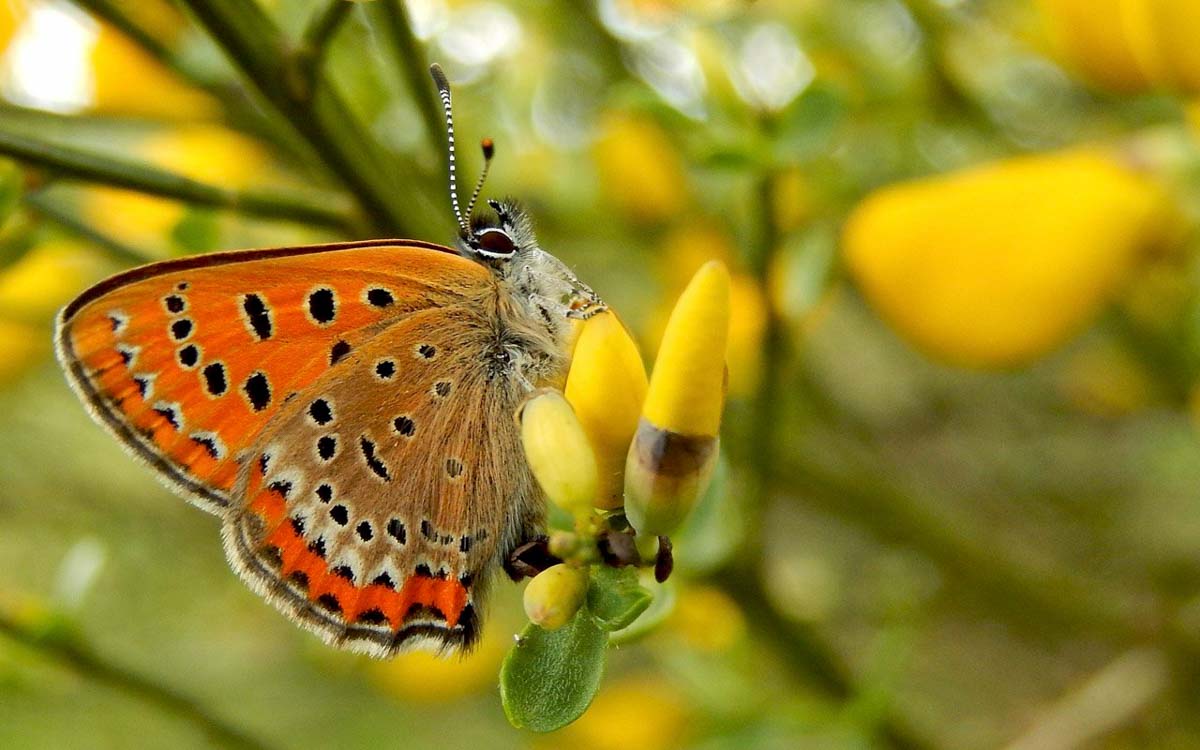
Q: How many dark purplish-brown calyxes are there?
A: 3